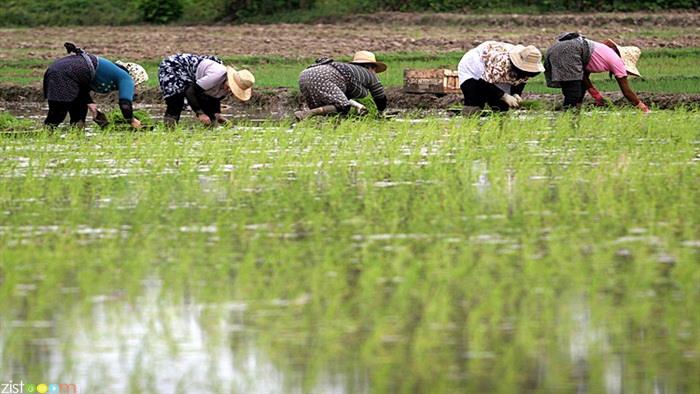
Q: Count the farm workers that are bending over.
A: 5